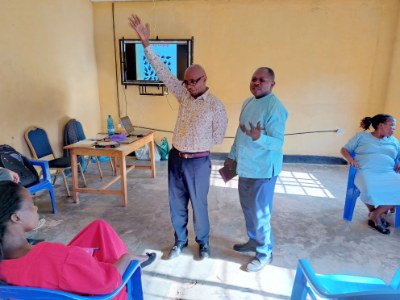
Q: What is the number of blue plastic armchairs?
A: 4